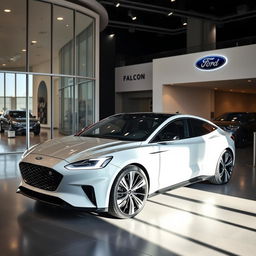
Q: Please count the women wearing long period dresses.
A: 0